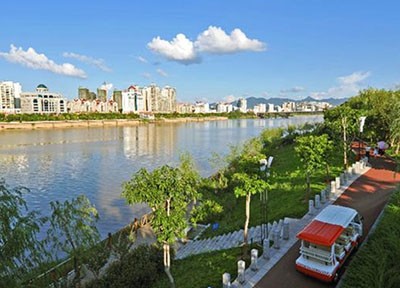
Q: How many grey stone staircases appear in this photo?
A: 1